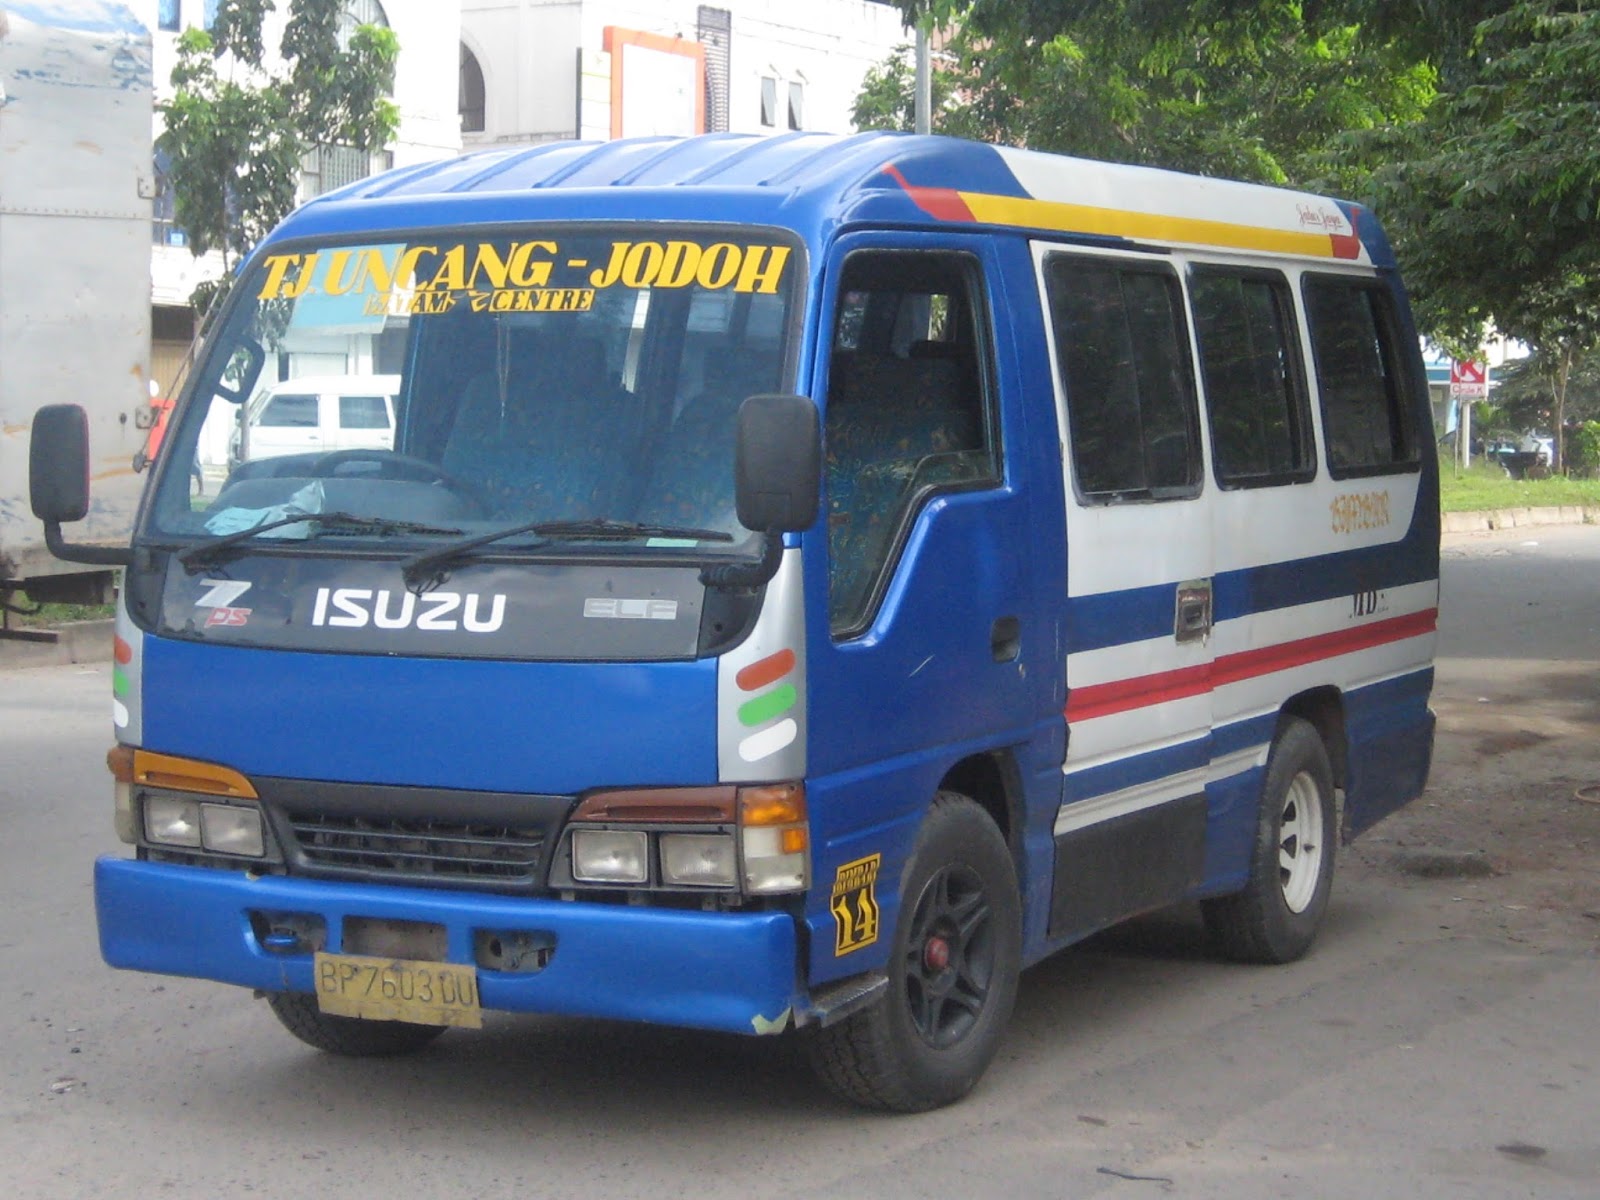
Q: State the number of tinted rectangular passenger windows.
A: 3